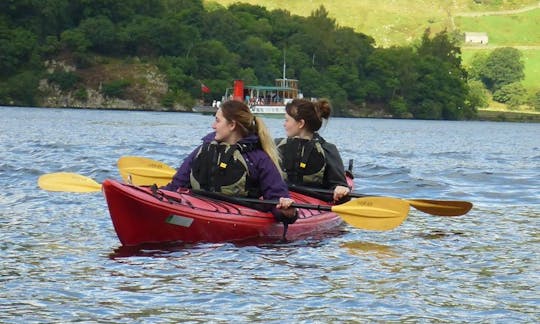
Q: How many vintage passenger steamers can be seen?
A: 1